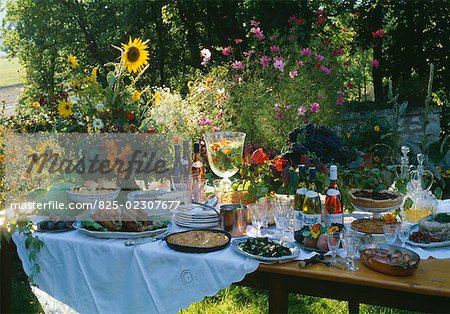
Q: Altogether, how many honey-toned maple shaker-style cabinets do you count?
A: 0